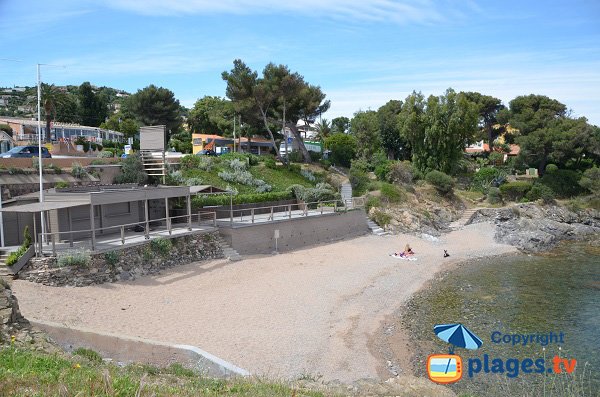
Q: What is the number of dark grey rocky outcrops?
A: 1